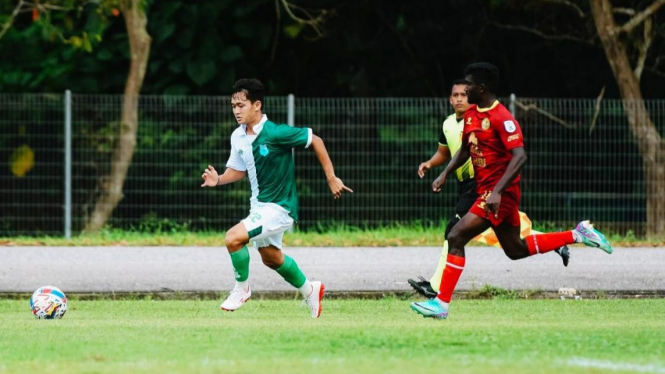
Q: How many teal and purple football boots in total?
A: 2